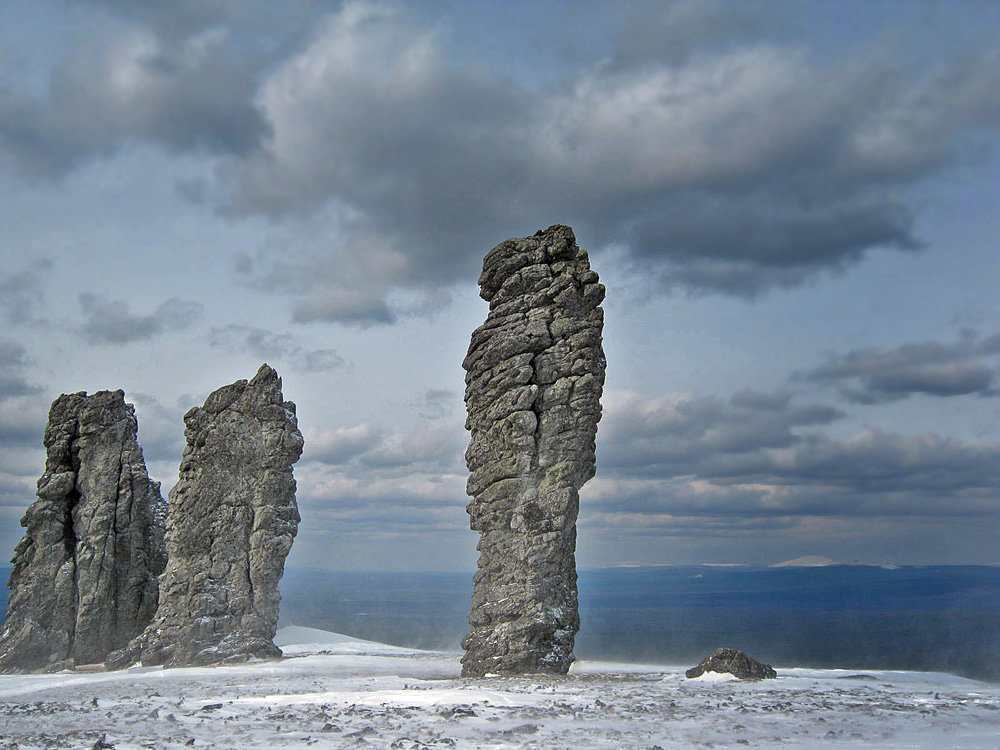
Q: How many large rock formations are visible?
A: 3